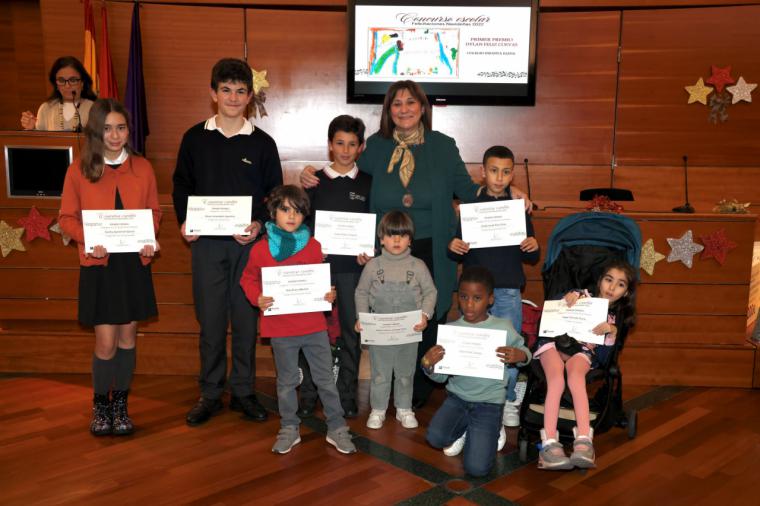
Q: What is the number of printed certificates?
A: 8